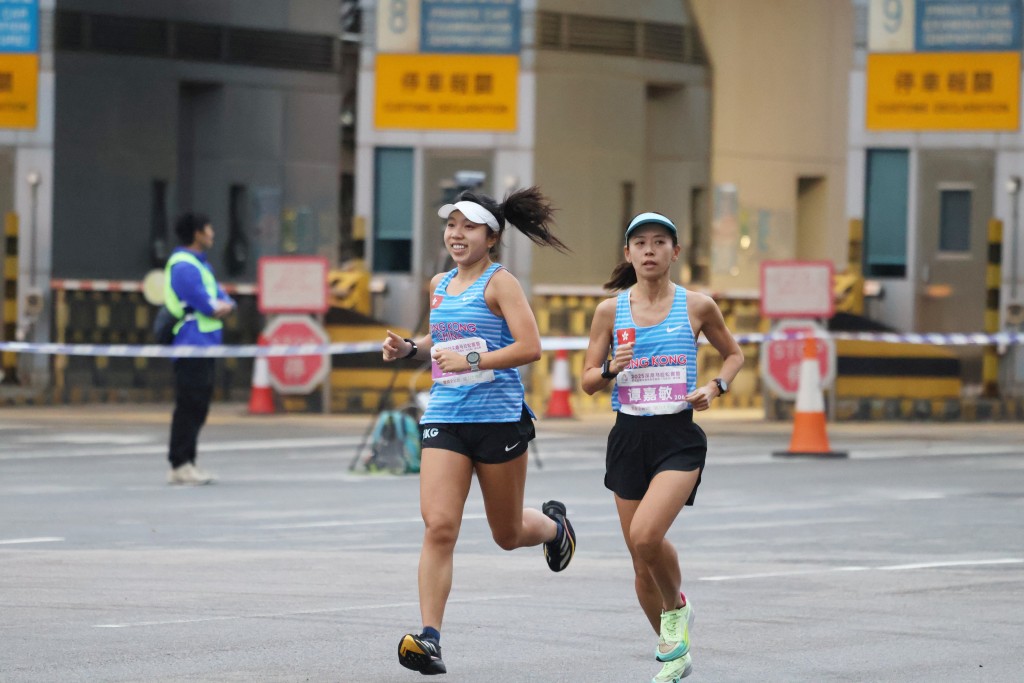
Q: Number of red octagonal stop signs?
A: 2